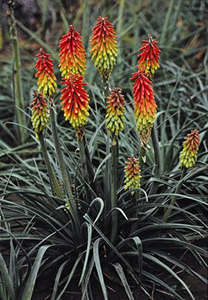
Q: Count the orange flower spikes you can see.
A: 10